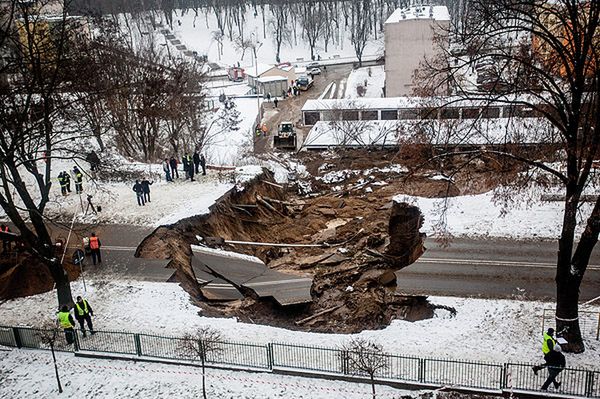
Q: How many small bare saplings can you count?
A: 3